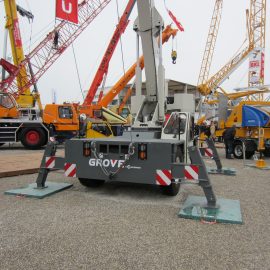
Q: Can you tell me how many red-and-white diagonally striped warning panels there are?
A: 5